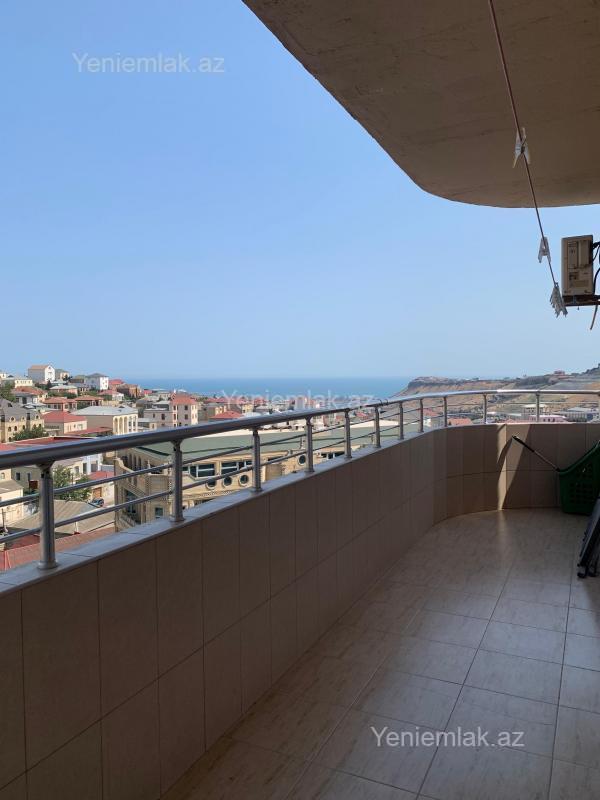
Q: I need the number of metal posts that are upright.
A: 11